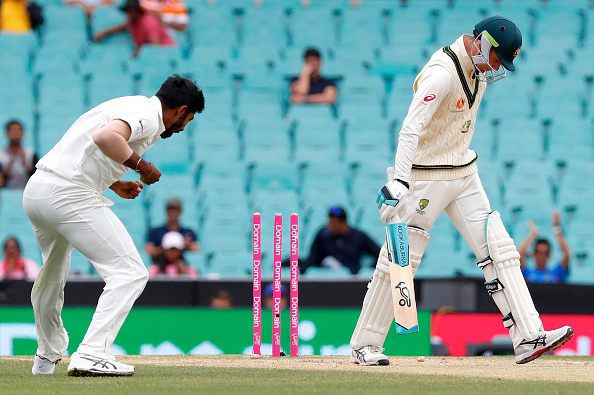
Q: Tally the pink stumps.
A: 3